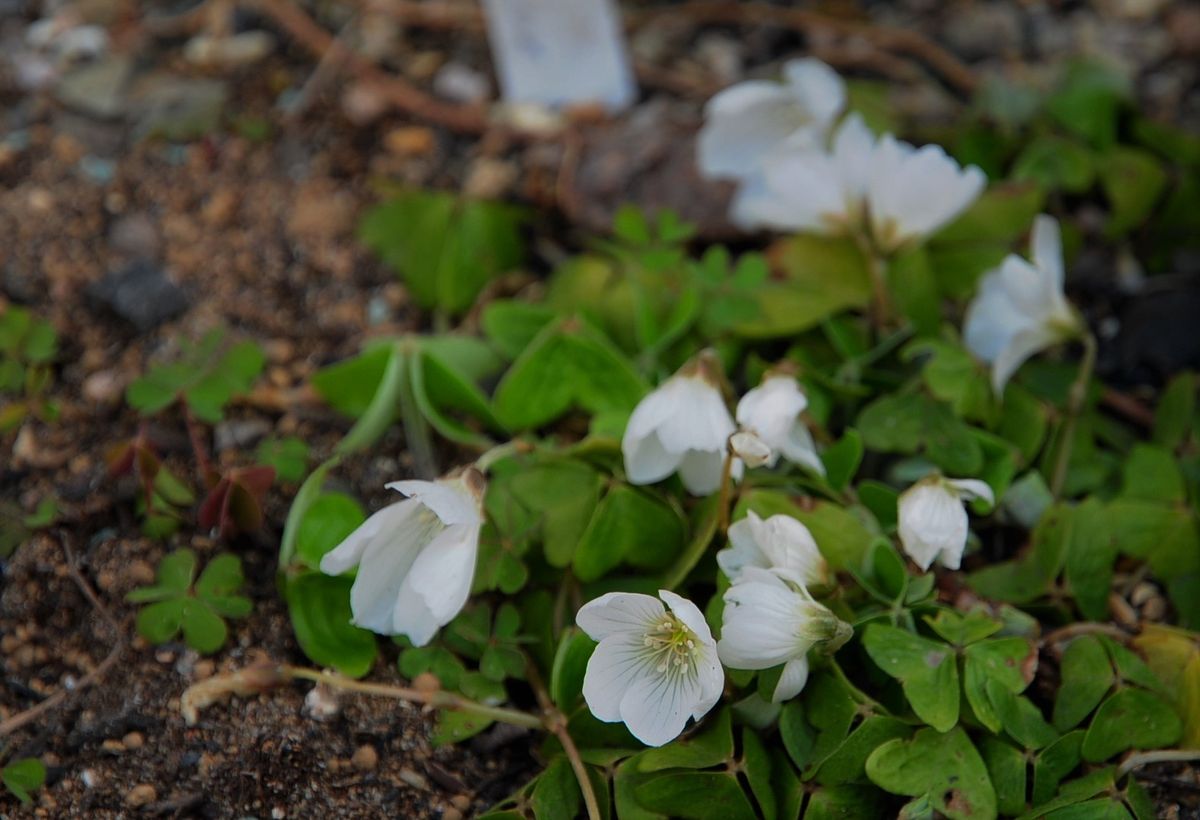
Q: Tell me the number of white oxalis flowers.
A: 11